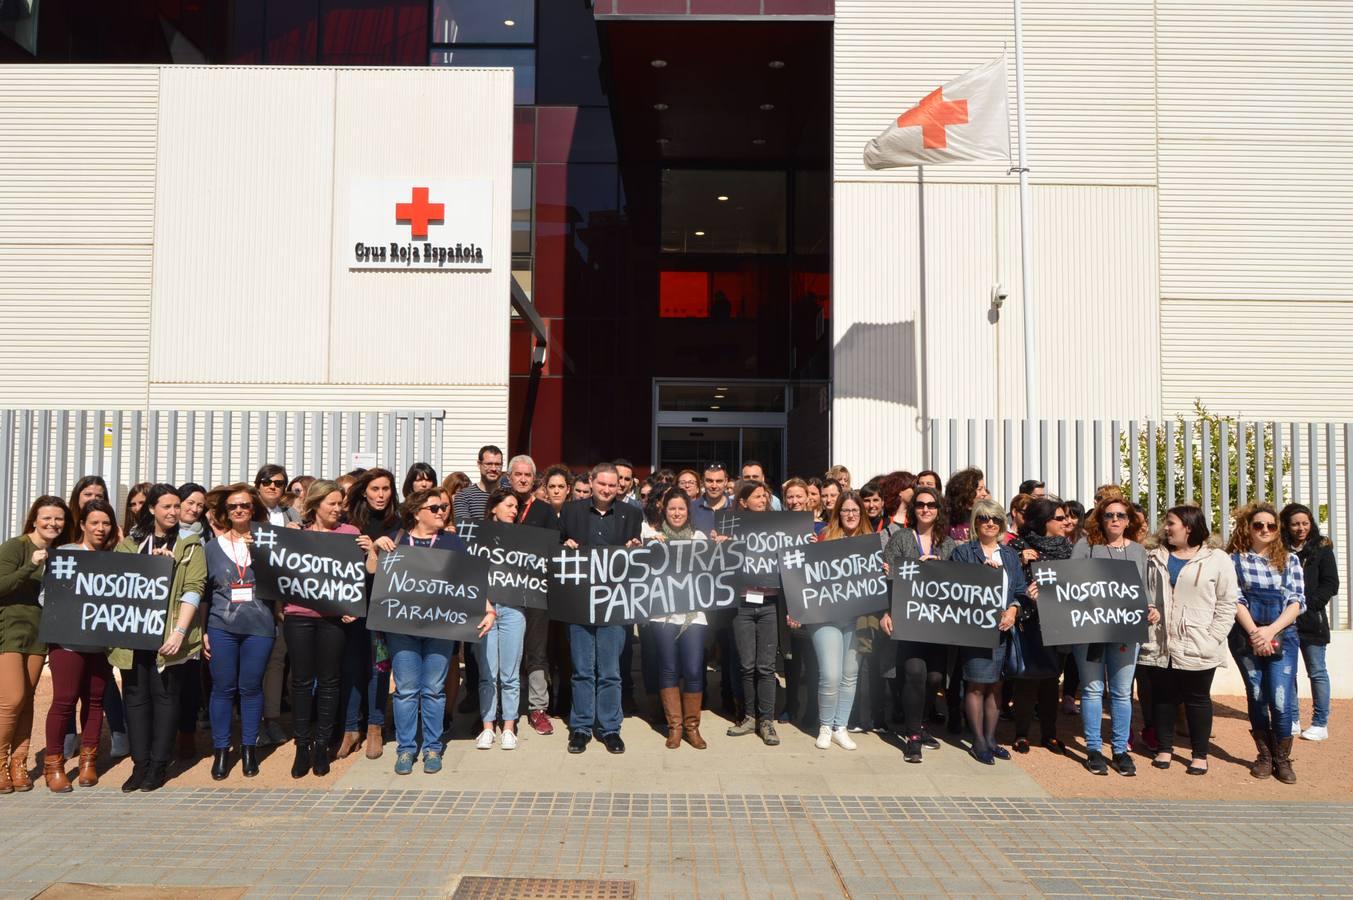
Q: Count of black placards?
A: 9